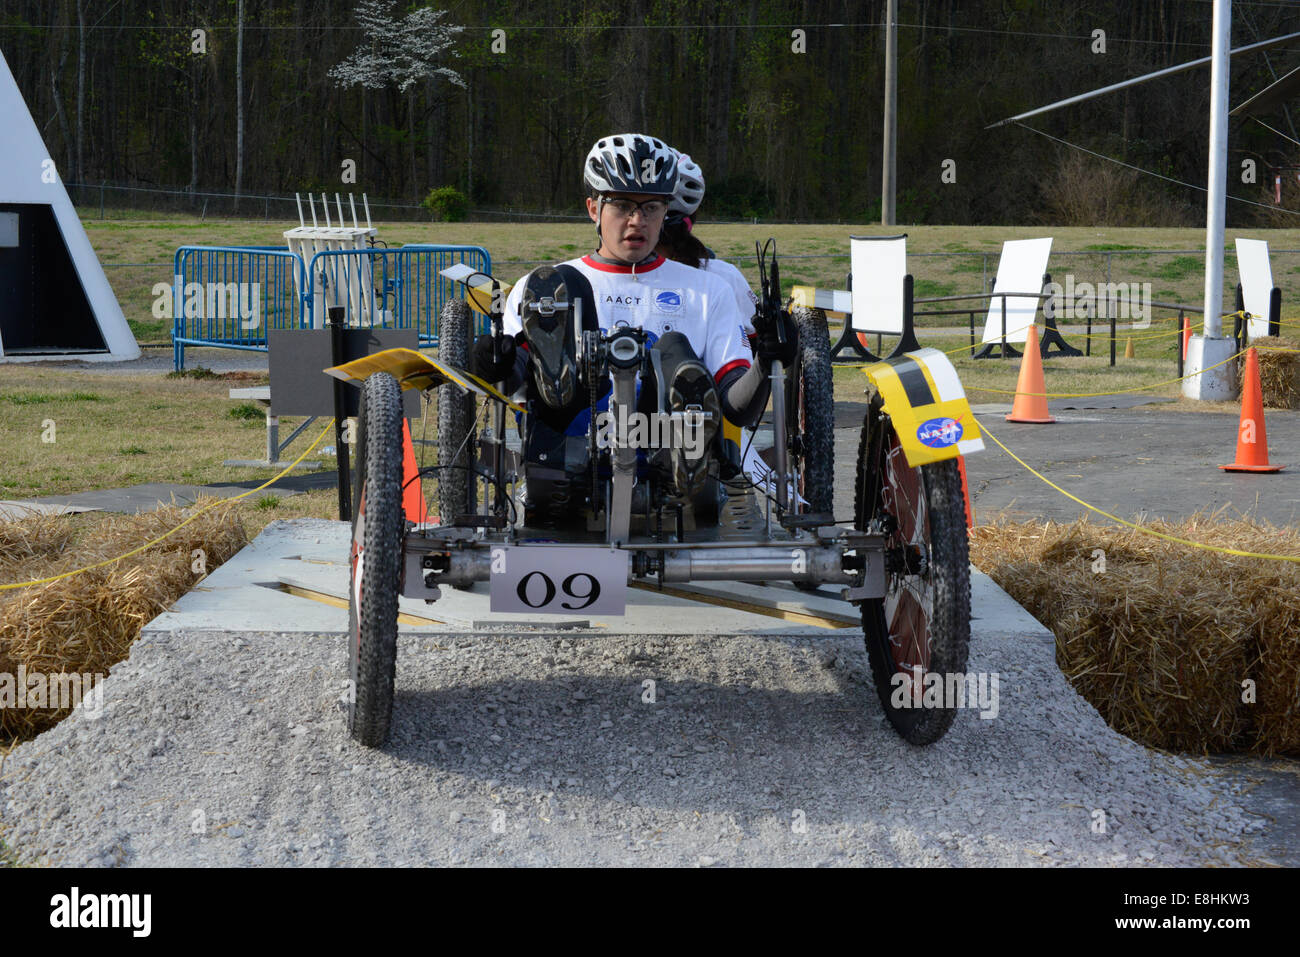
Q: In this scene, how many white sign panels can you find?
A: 3